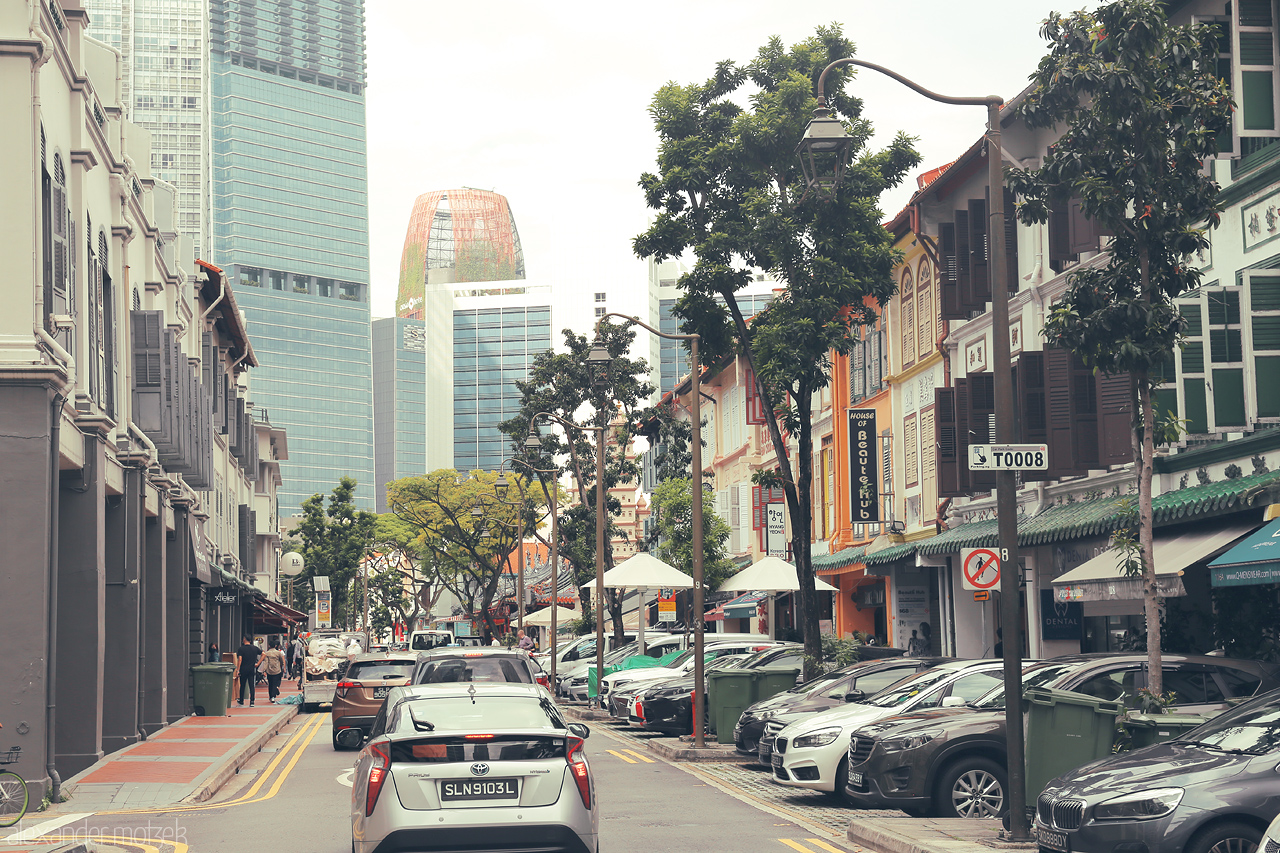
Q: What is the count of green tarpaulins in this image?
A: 1